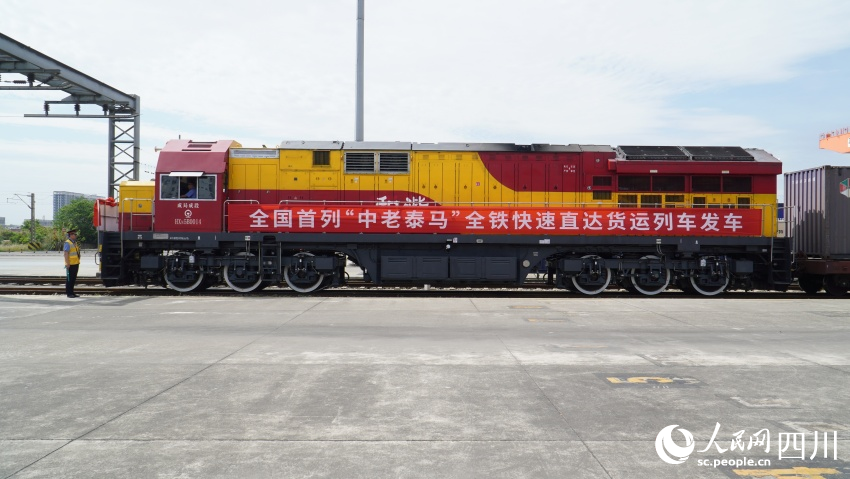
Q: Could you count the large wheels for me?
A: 6